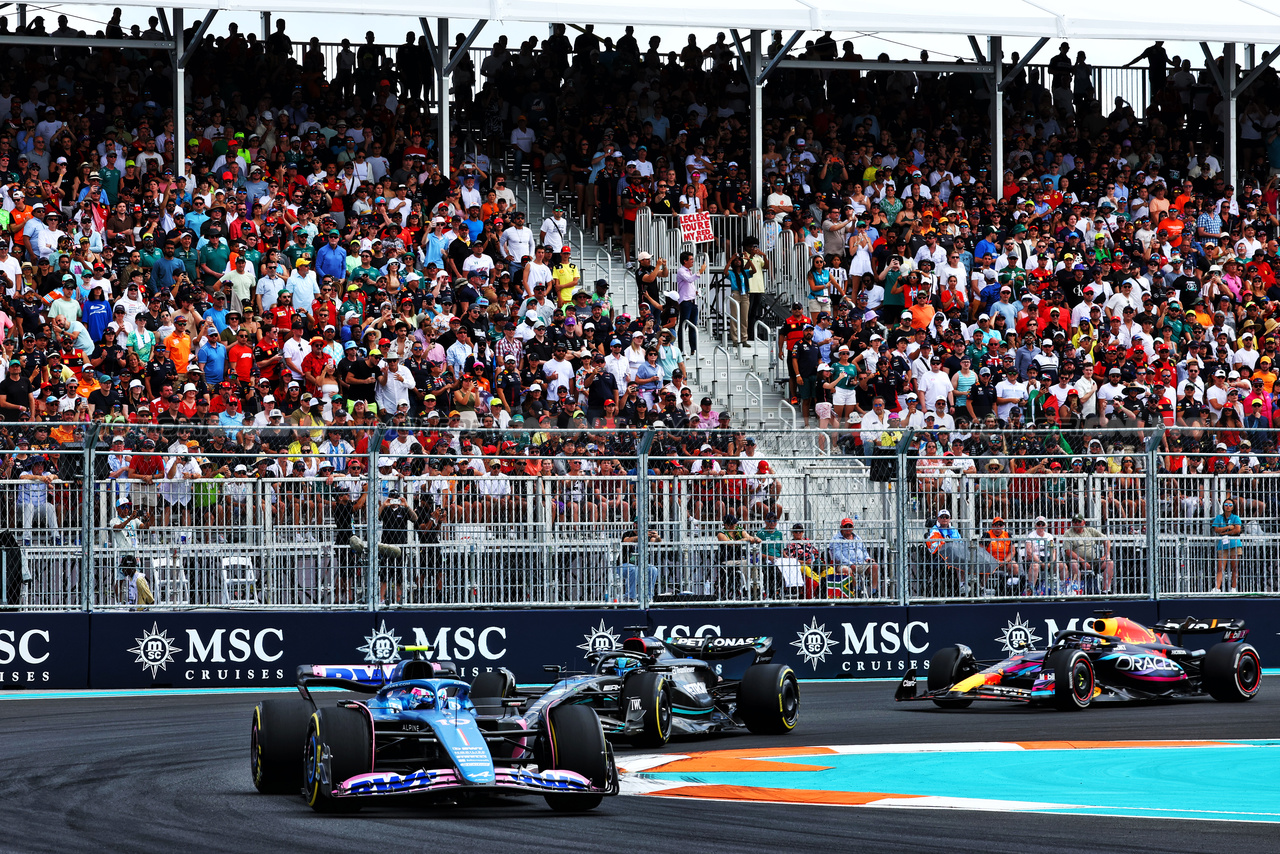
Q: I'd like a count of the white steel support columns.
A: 5